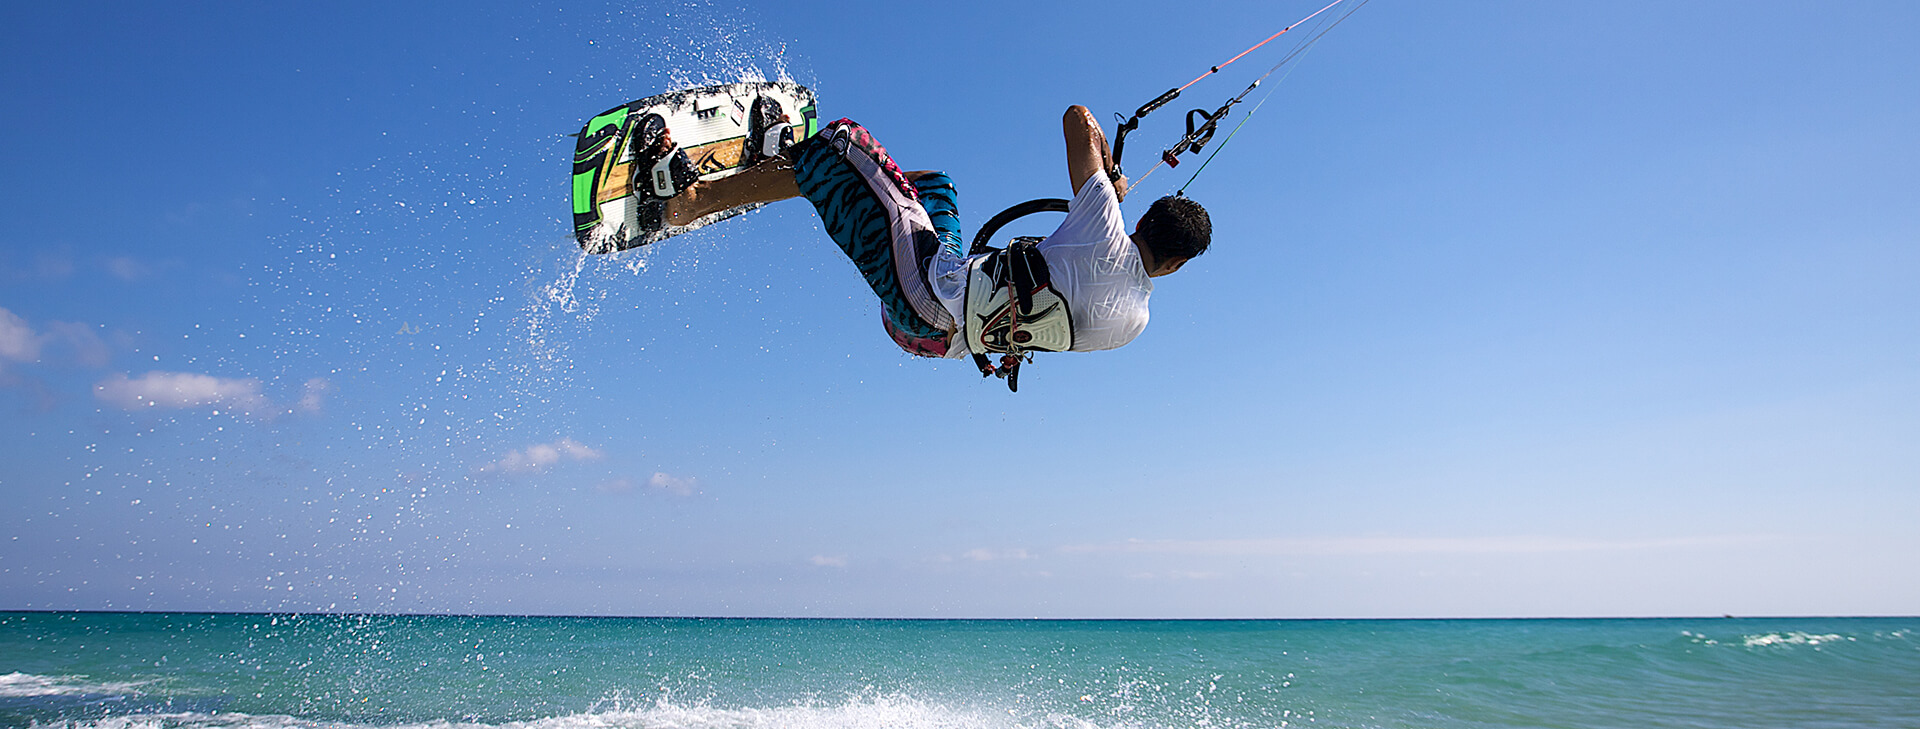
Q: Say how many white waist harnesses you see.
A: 1